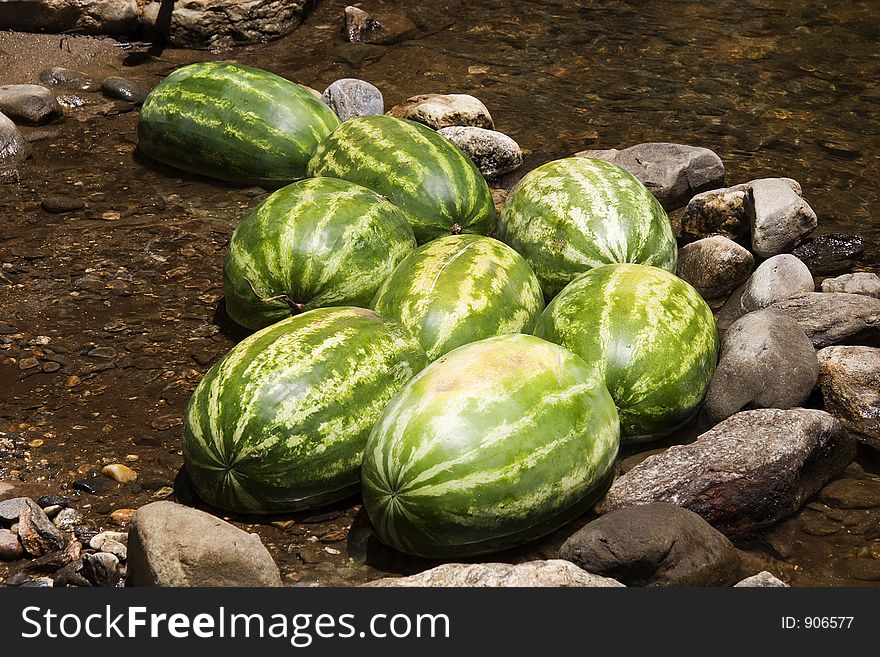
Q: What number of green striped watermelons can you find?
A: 8